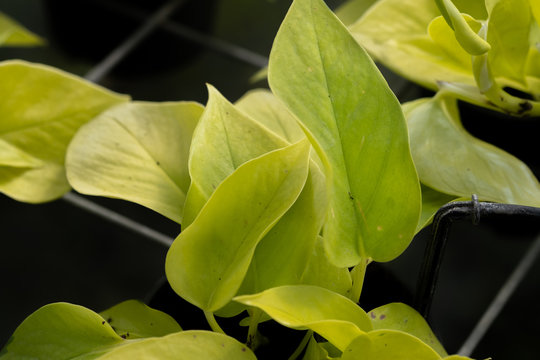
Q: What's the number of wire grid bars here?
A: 4